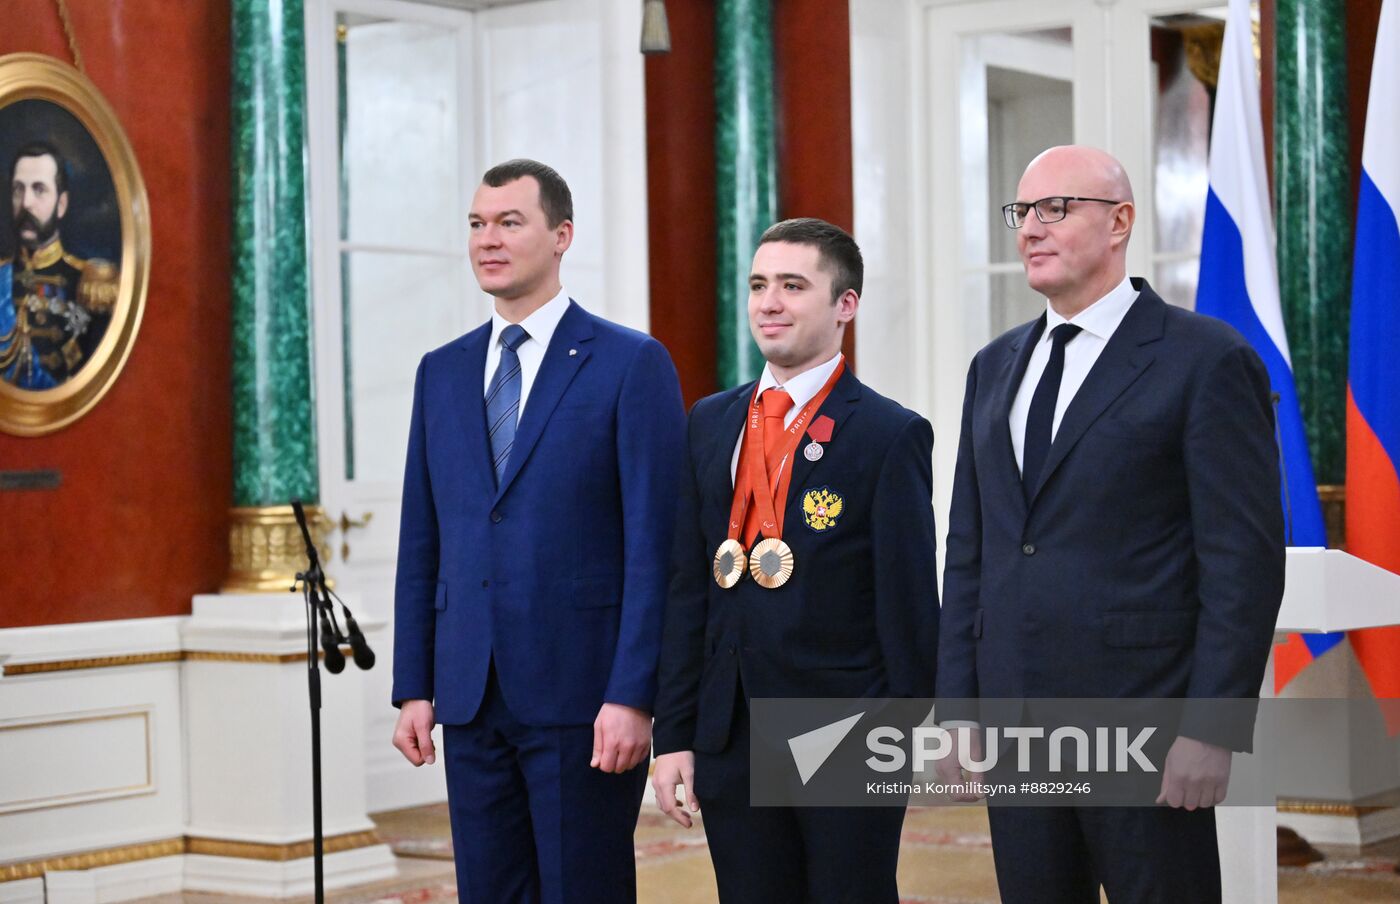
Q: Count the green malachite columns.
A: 3